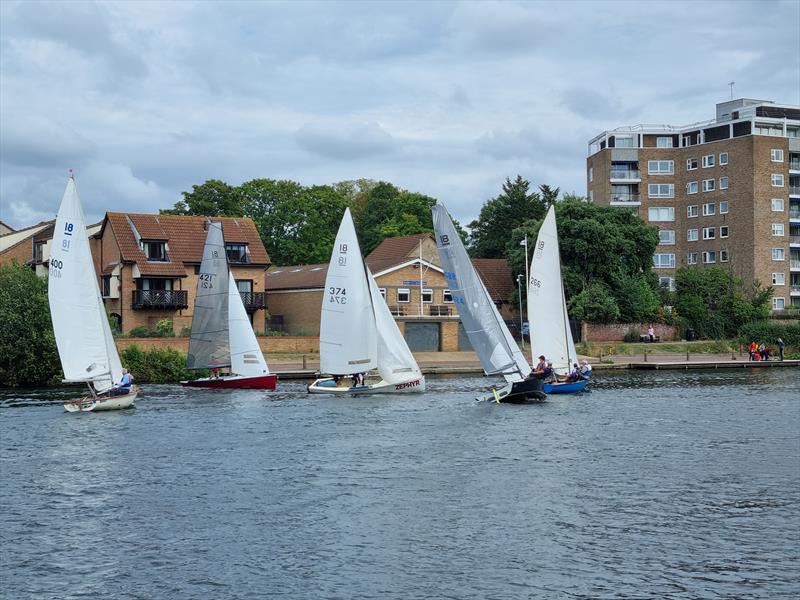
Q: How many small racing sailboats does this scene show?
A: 5